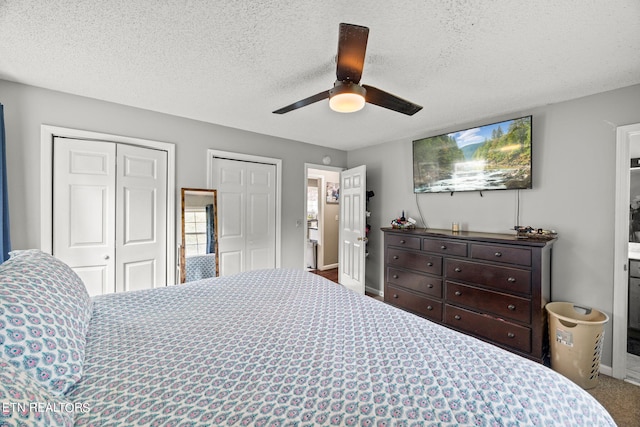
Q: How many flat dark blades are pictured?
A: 3